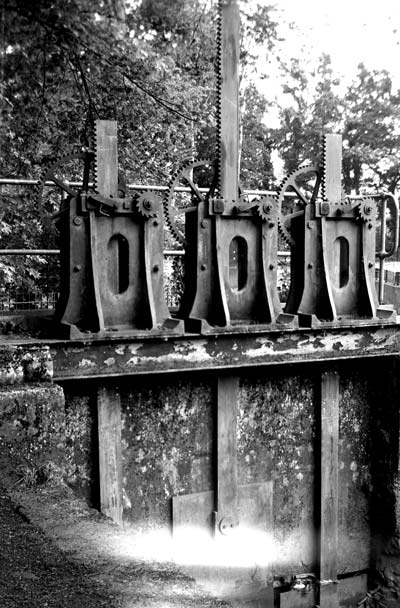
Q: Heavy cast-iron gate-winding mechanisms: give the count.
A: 3